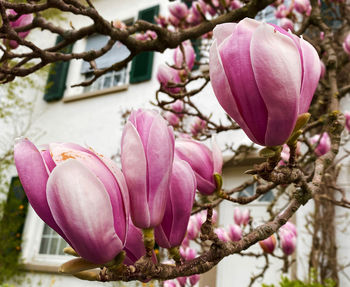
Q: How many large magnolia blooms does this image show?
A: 5